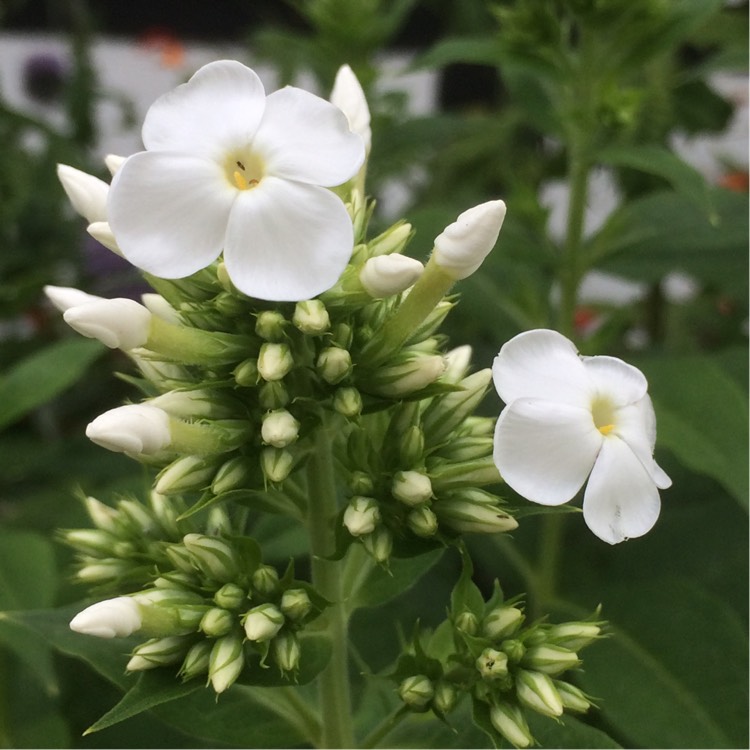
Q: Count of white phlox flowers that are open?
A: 2